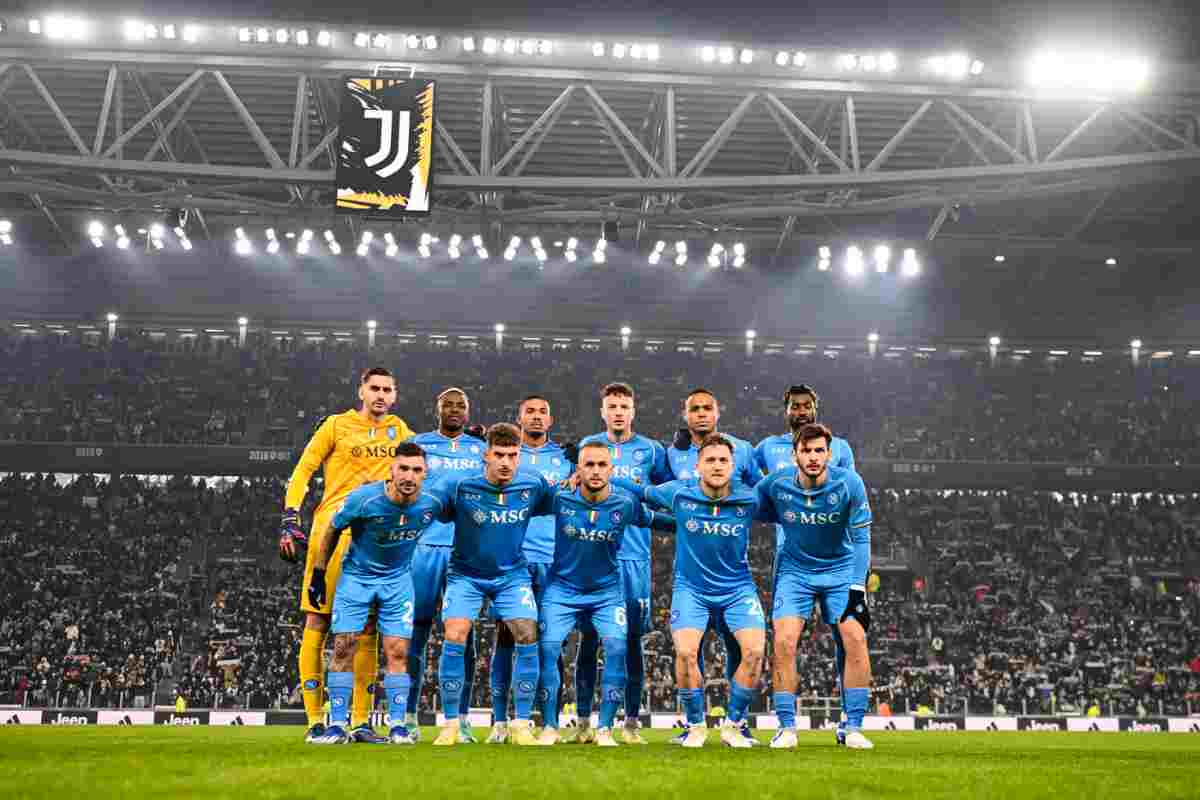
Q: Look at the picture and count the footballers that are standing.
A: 11